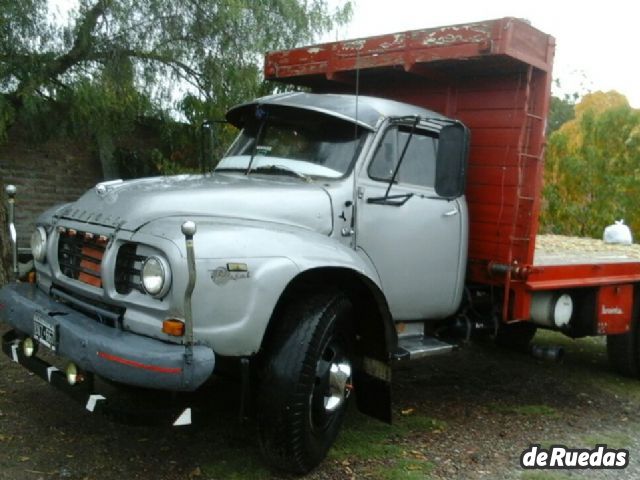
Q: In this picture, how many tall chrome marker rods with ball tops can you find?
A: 2